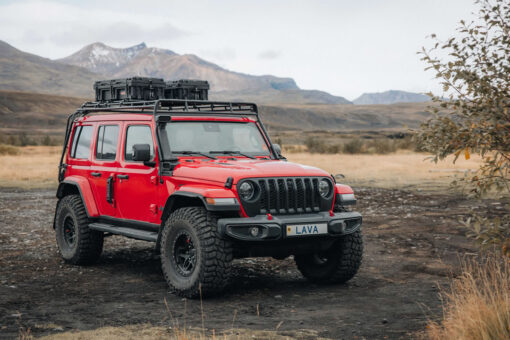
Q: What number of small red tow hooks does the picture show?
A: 2